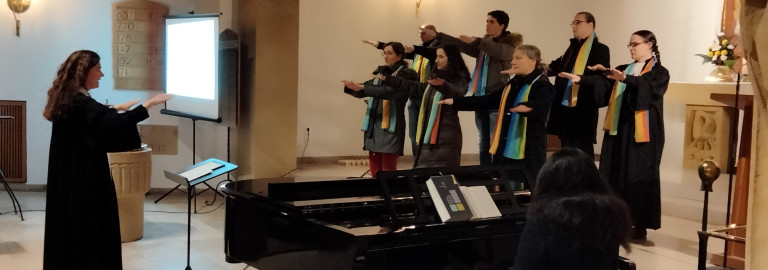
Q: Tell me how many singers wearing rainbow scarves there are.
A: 7